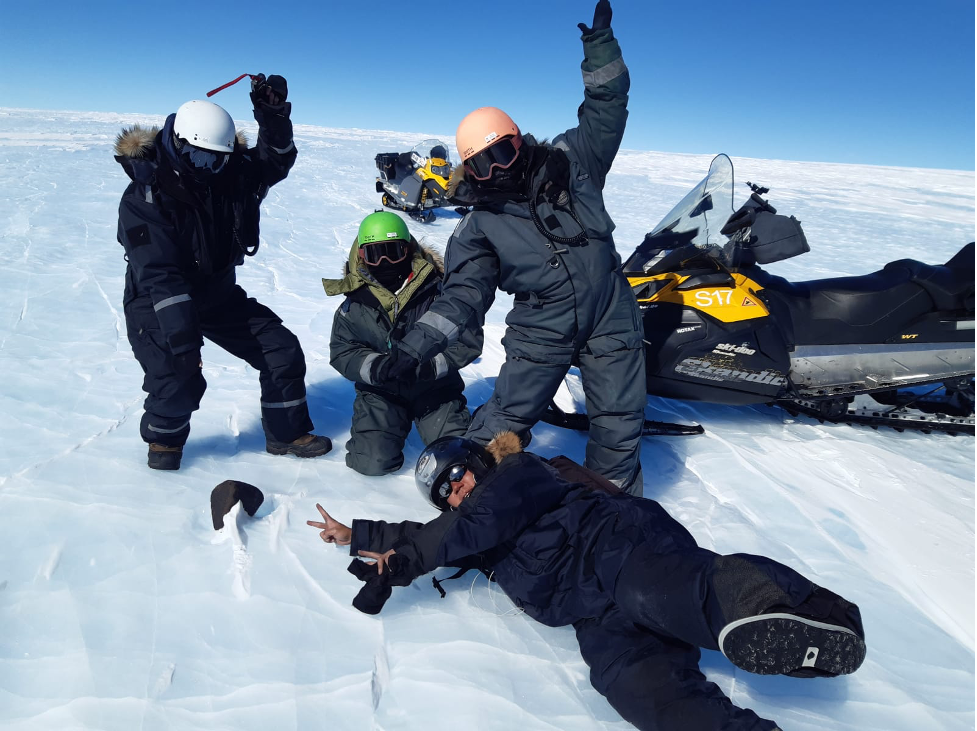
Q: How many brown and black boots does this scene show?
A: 2